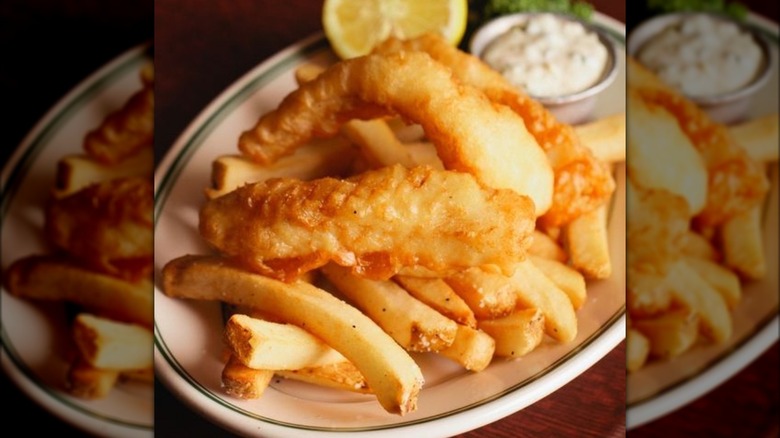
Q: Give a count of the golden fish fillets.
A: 3